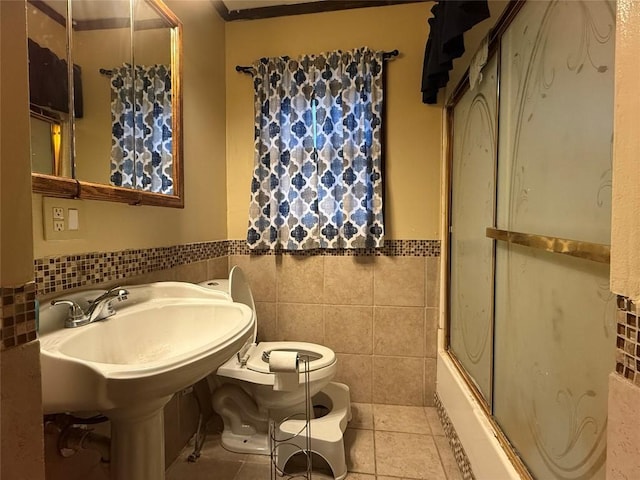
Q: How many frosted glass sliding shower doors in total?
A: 2